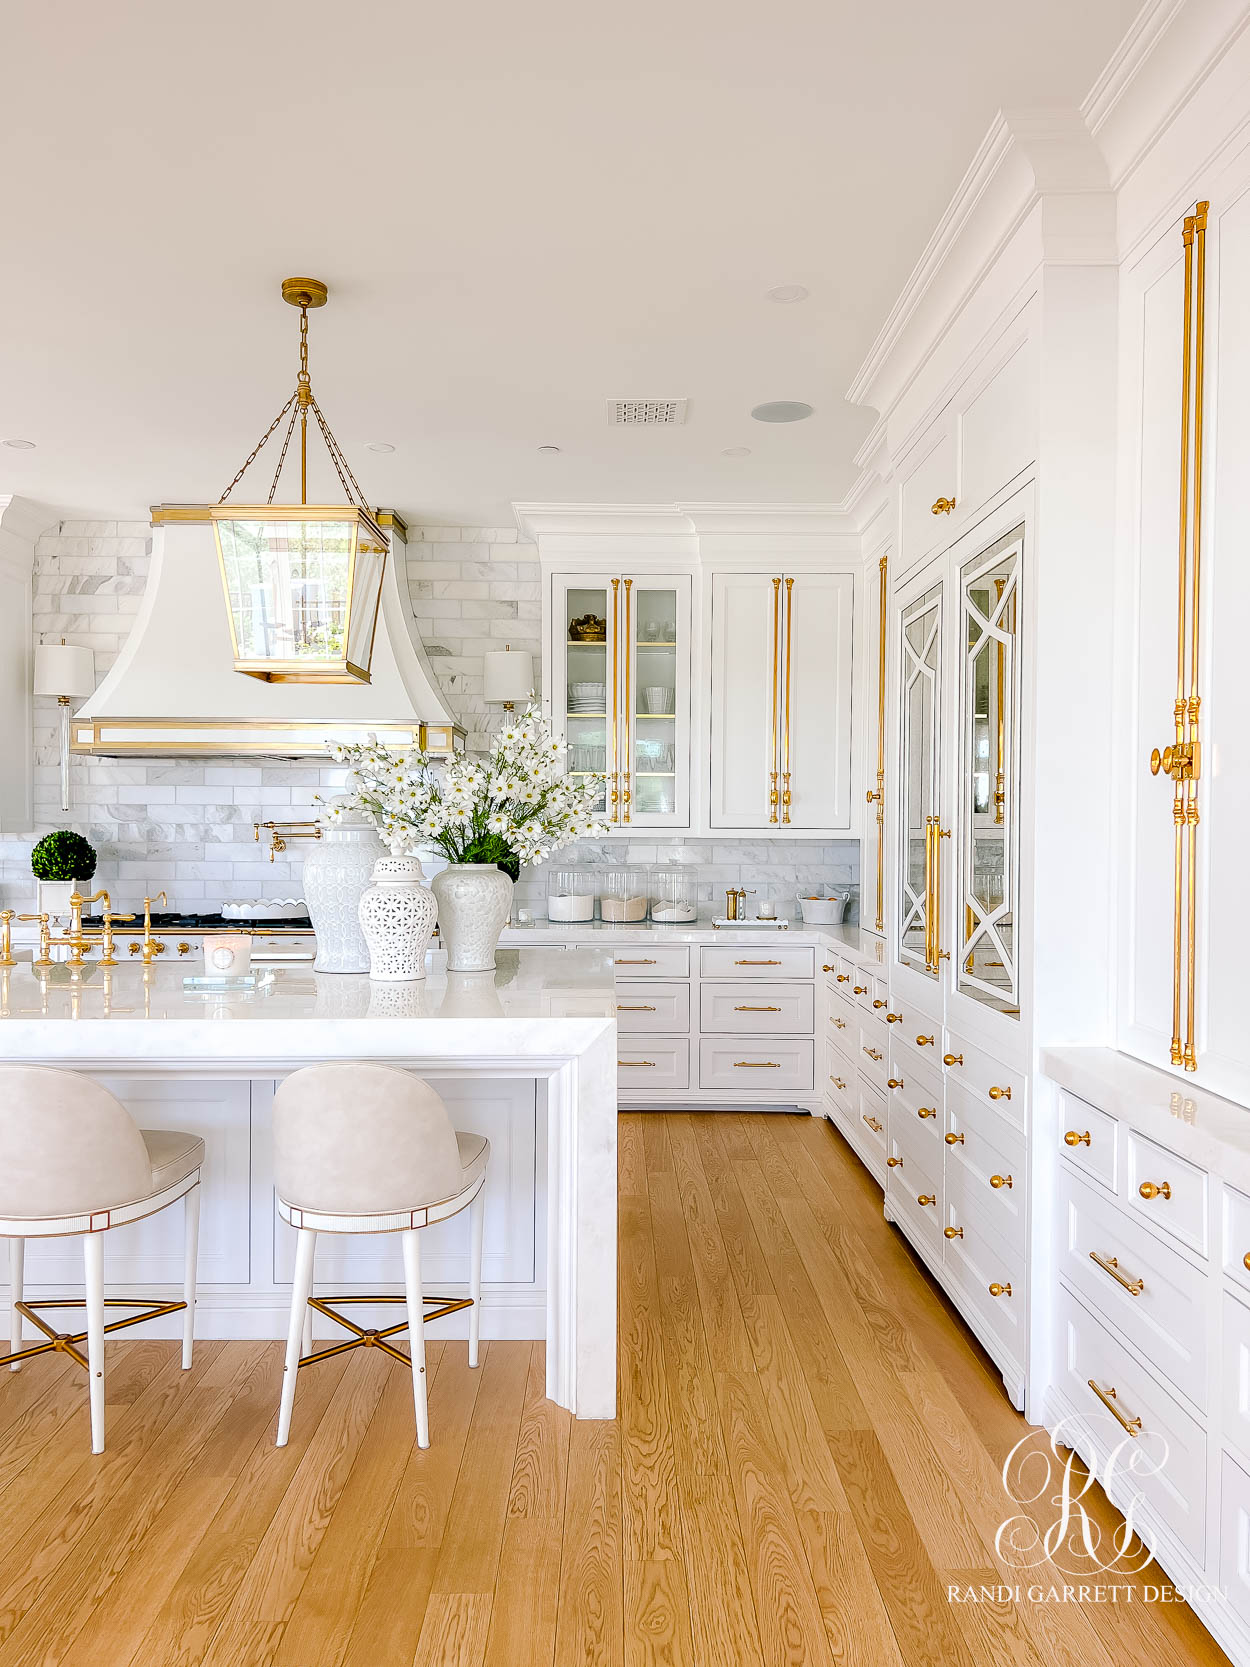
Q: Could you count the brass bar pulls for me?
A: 14